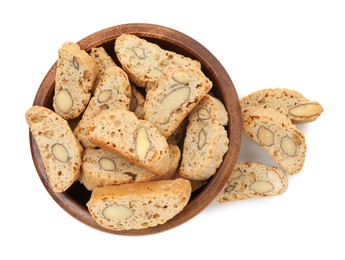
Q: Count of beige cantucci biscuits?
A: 13